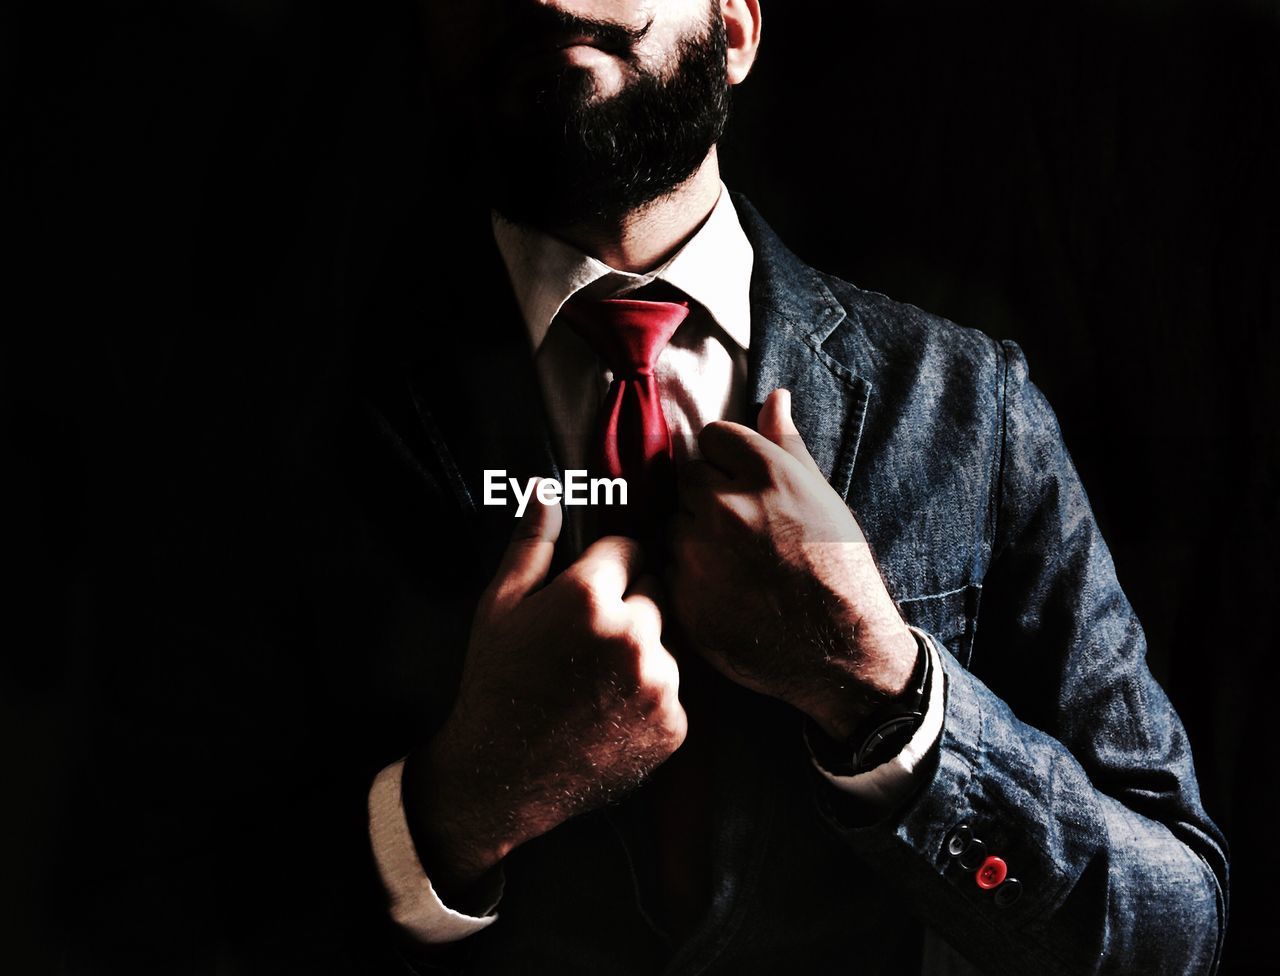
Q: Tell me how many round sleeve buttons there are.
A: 4